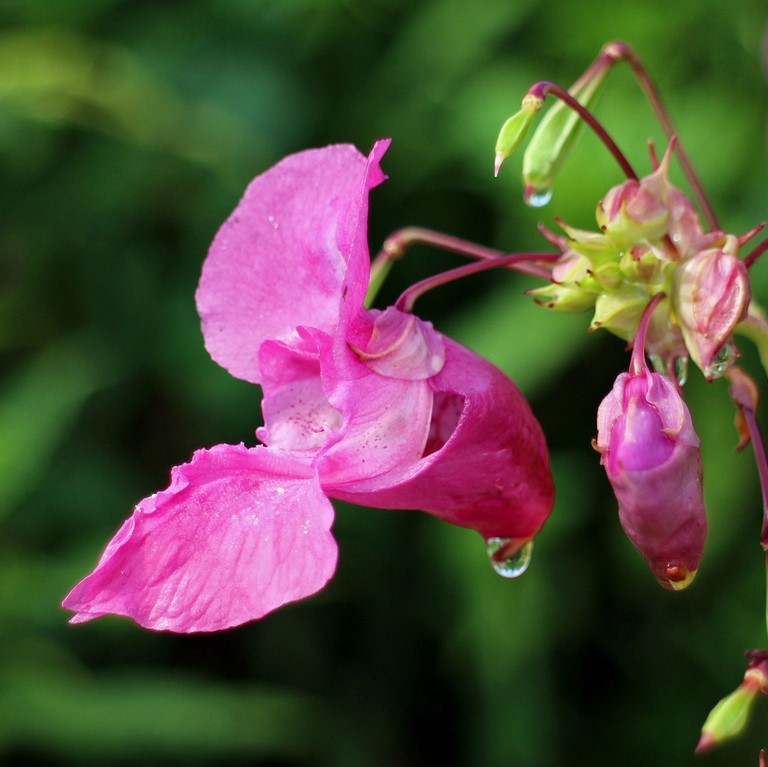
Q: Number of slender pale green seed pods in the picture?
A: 3